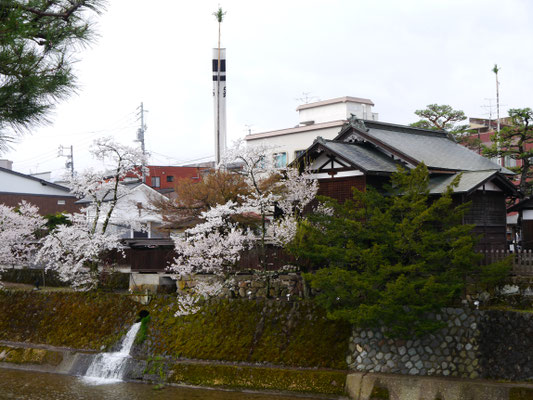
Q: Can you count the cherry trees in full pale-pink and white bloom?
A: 3